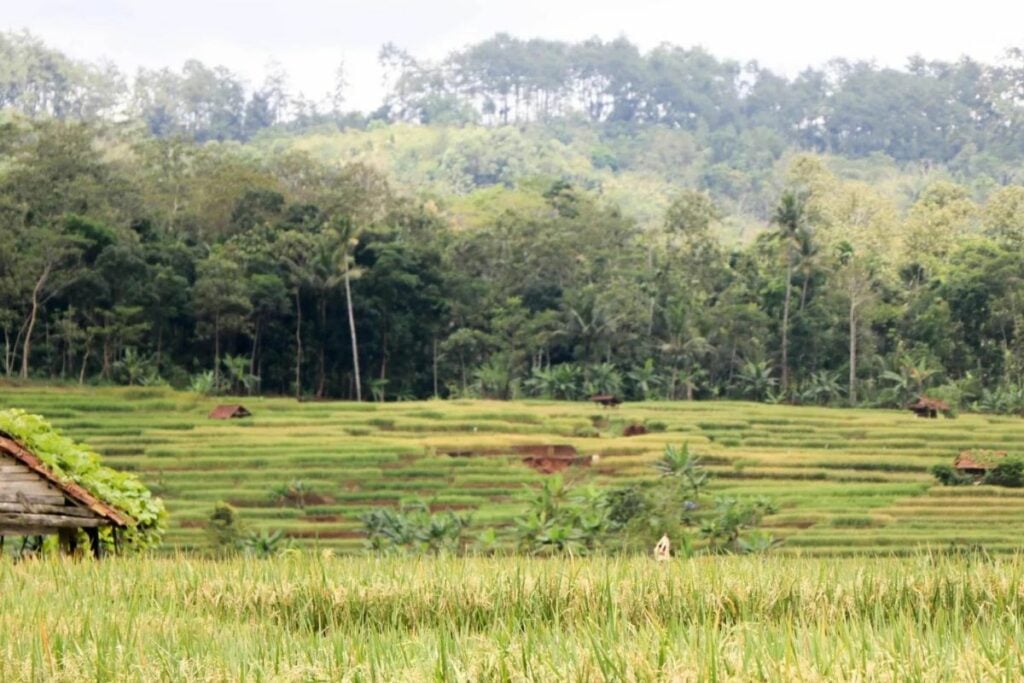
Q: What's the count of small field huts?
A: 5